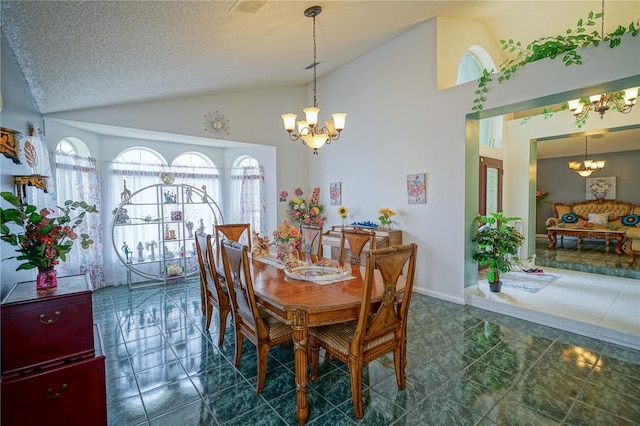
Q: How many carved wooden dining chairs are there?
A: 6